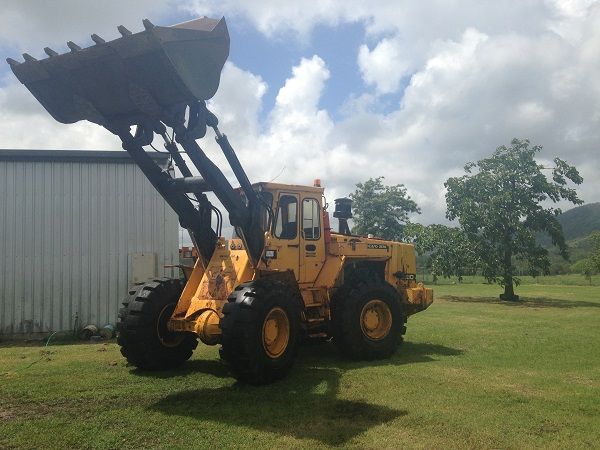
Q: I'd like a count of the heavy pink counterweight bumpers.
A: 0